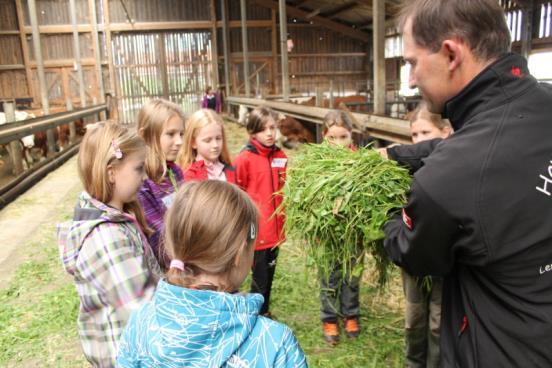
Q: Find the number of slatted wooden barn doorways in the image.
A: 1